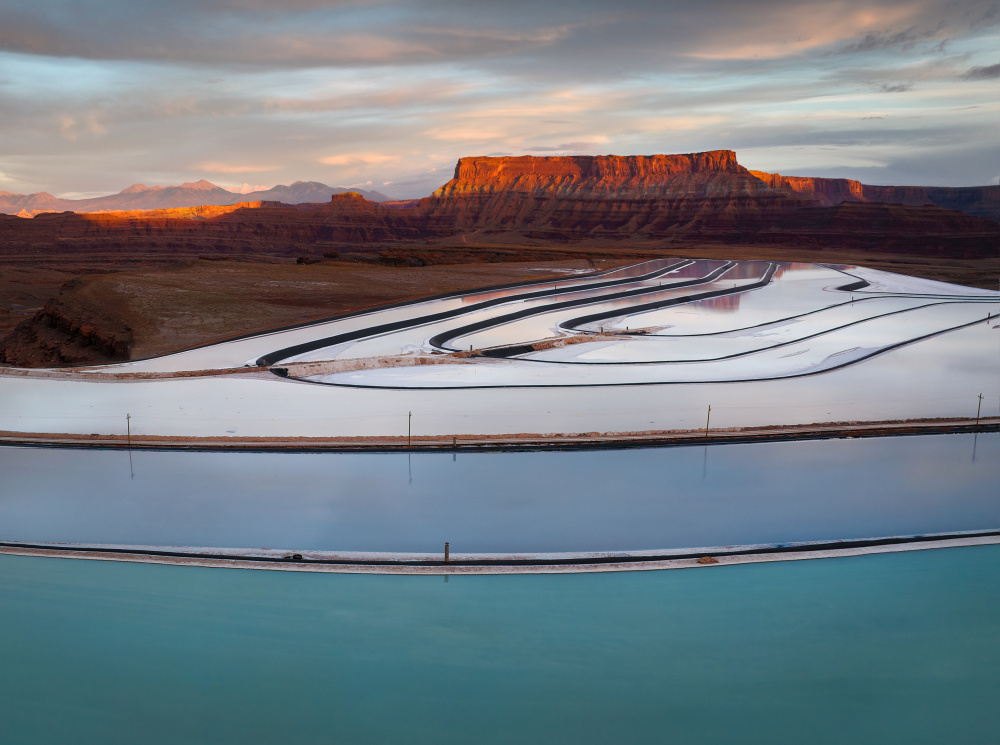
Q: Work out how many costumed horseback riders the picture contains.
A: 0